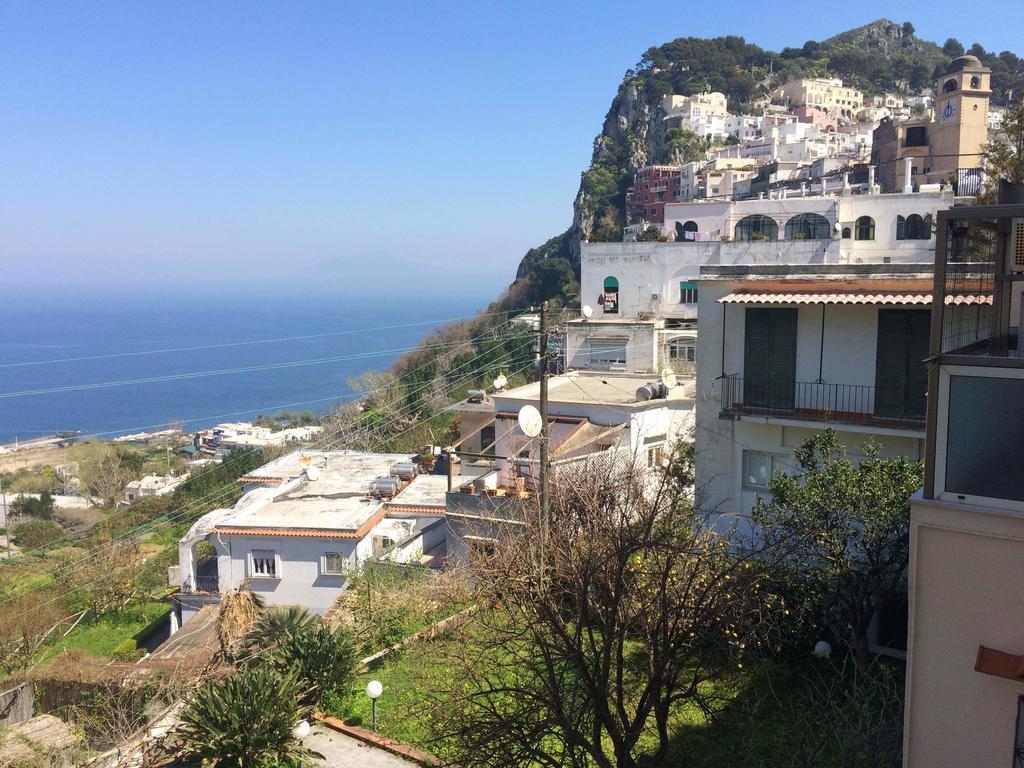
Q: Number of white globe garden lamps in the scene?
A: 3